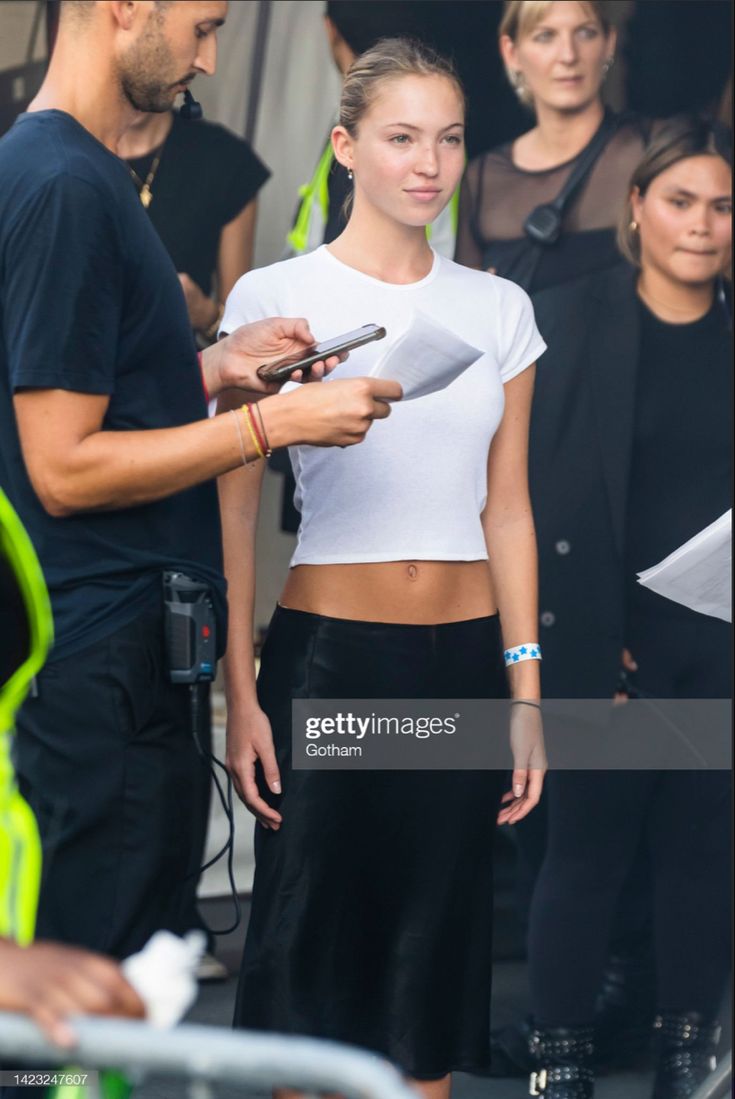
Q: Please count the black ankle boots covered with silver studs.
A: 2